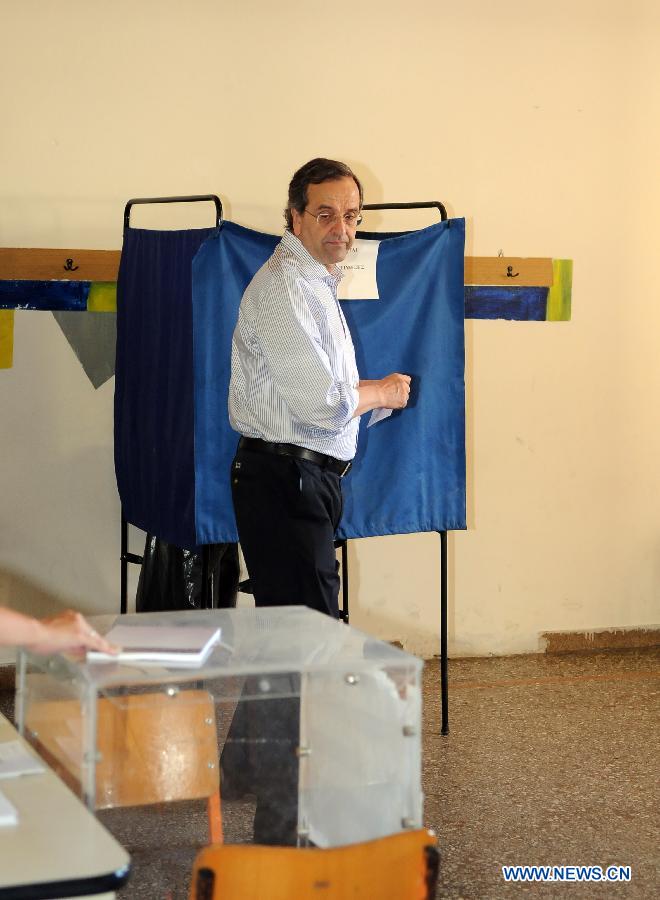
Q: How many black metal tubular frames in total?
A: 2